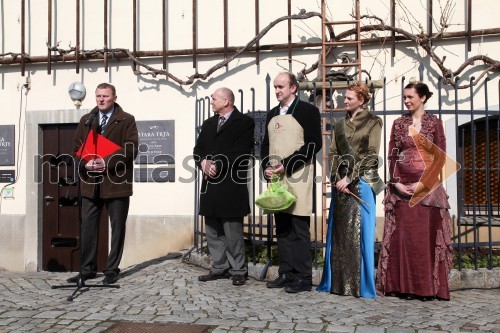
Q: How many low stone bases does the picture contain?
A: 1